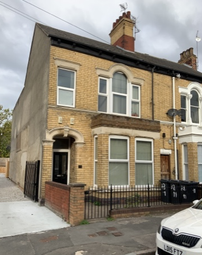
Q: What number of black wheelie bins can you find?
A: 4